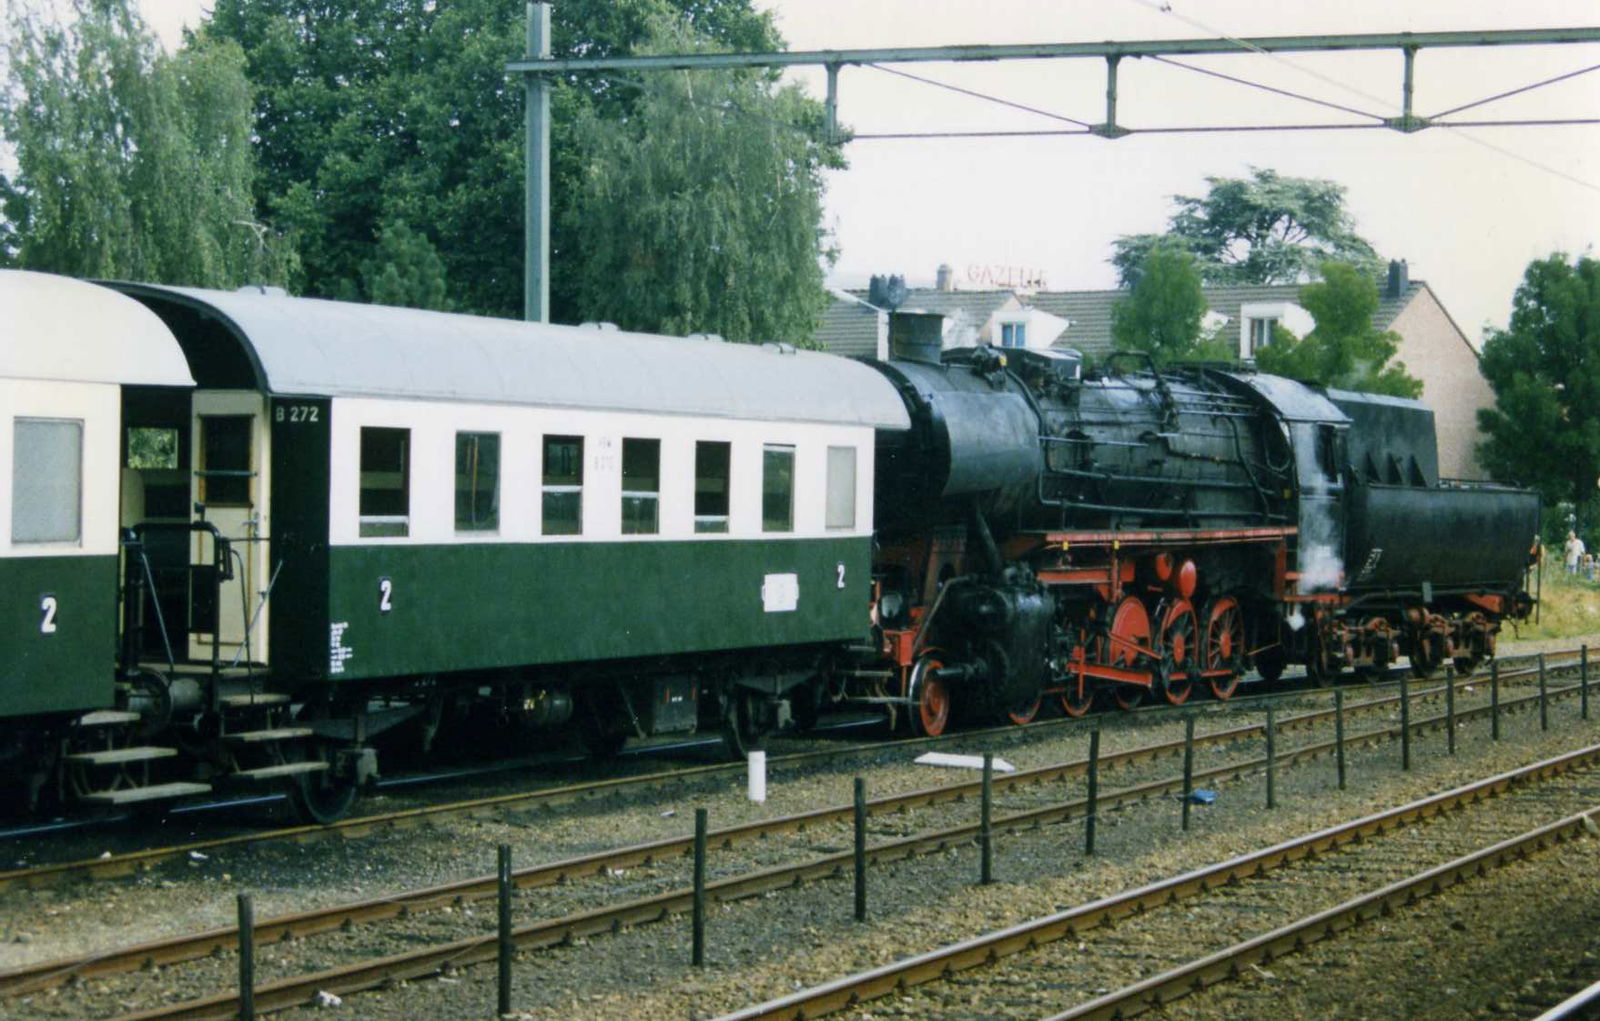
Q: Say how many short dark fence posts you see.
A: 14